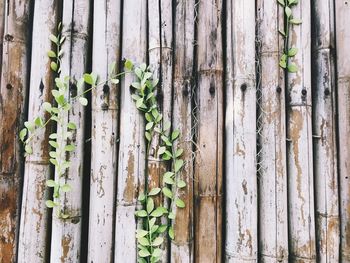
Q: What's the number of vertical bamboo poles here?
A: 13